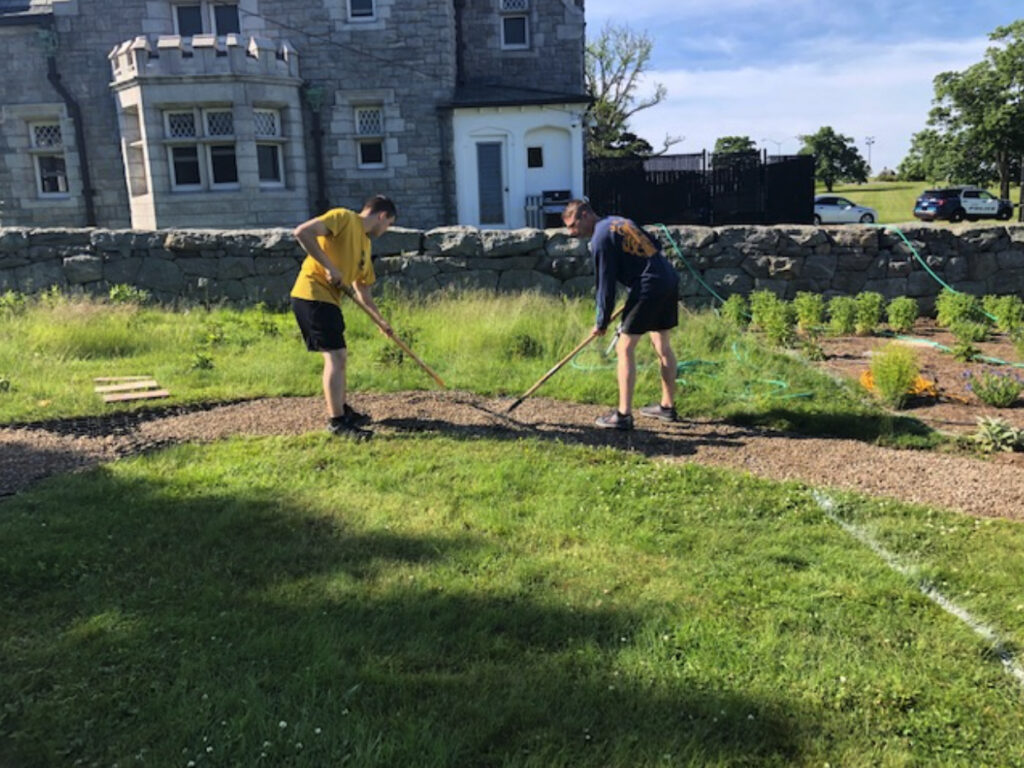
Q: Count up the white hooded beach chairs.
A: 0